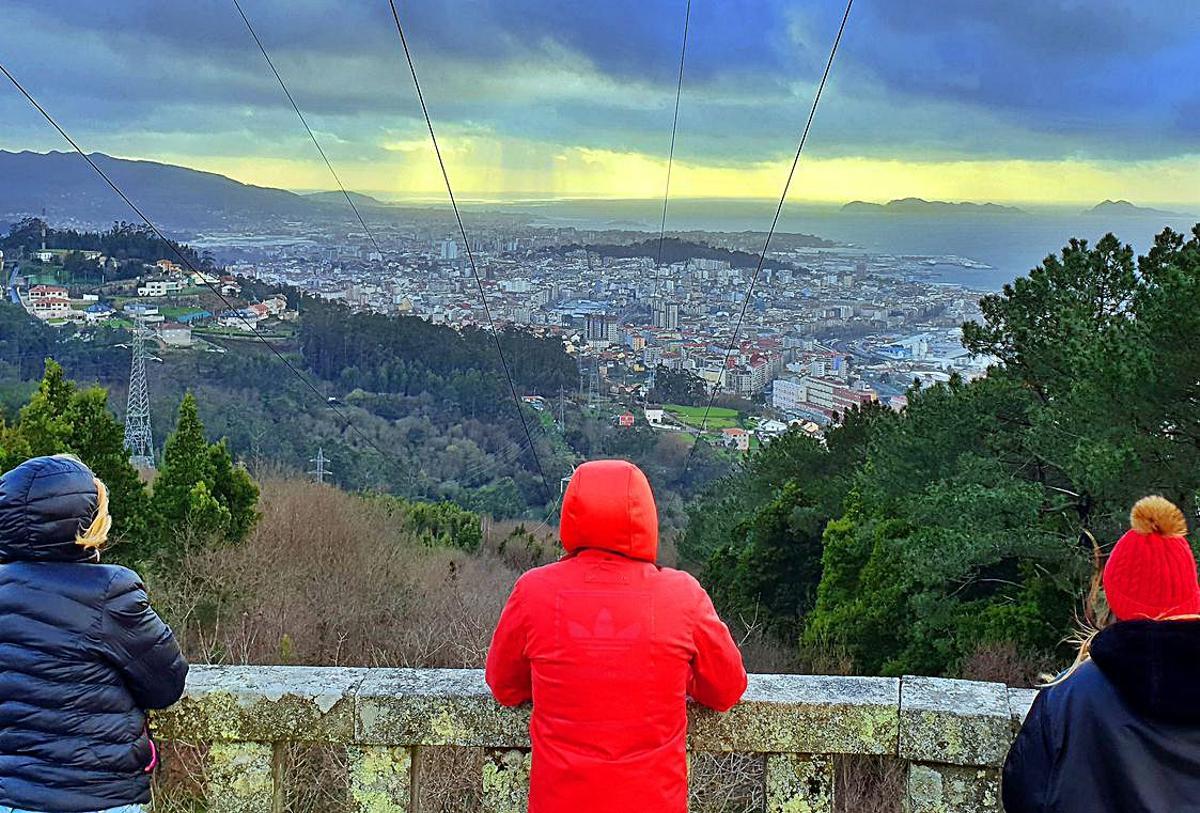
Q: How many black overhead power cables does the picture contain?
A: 5